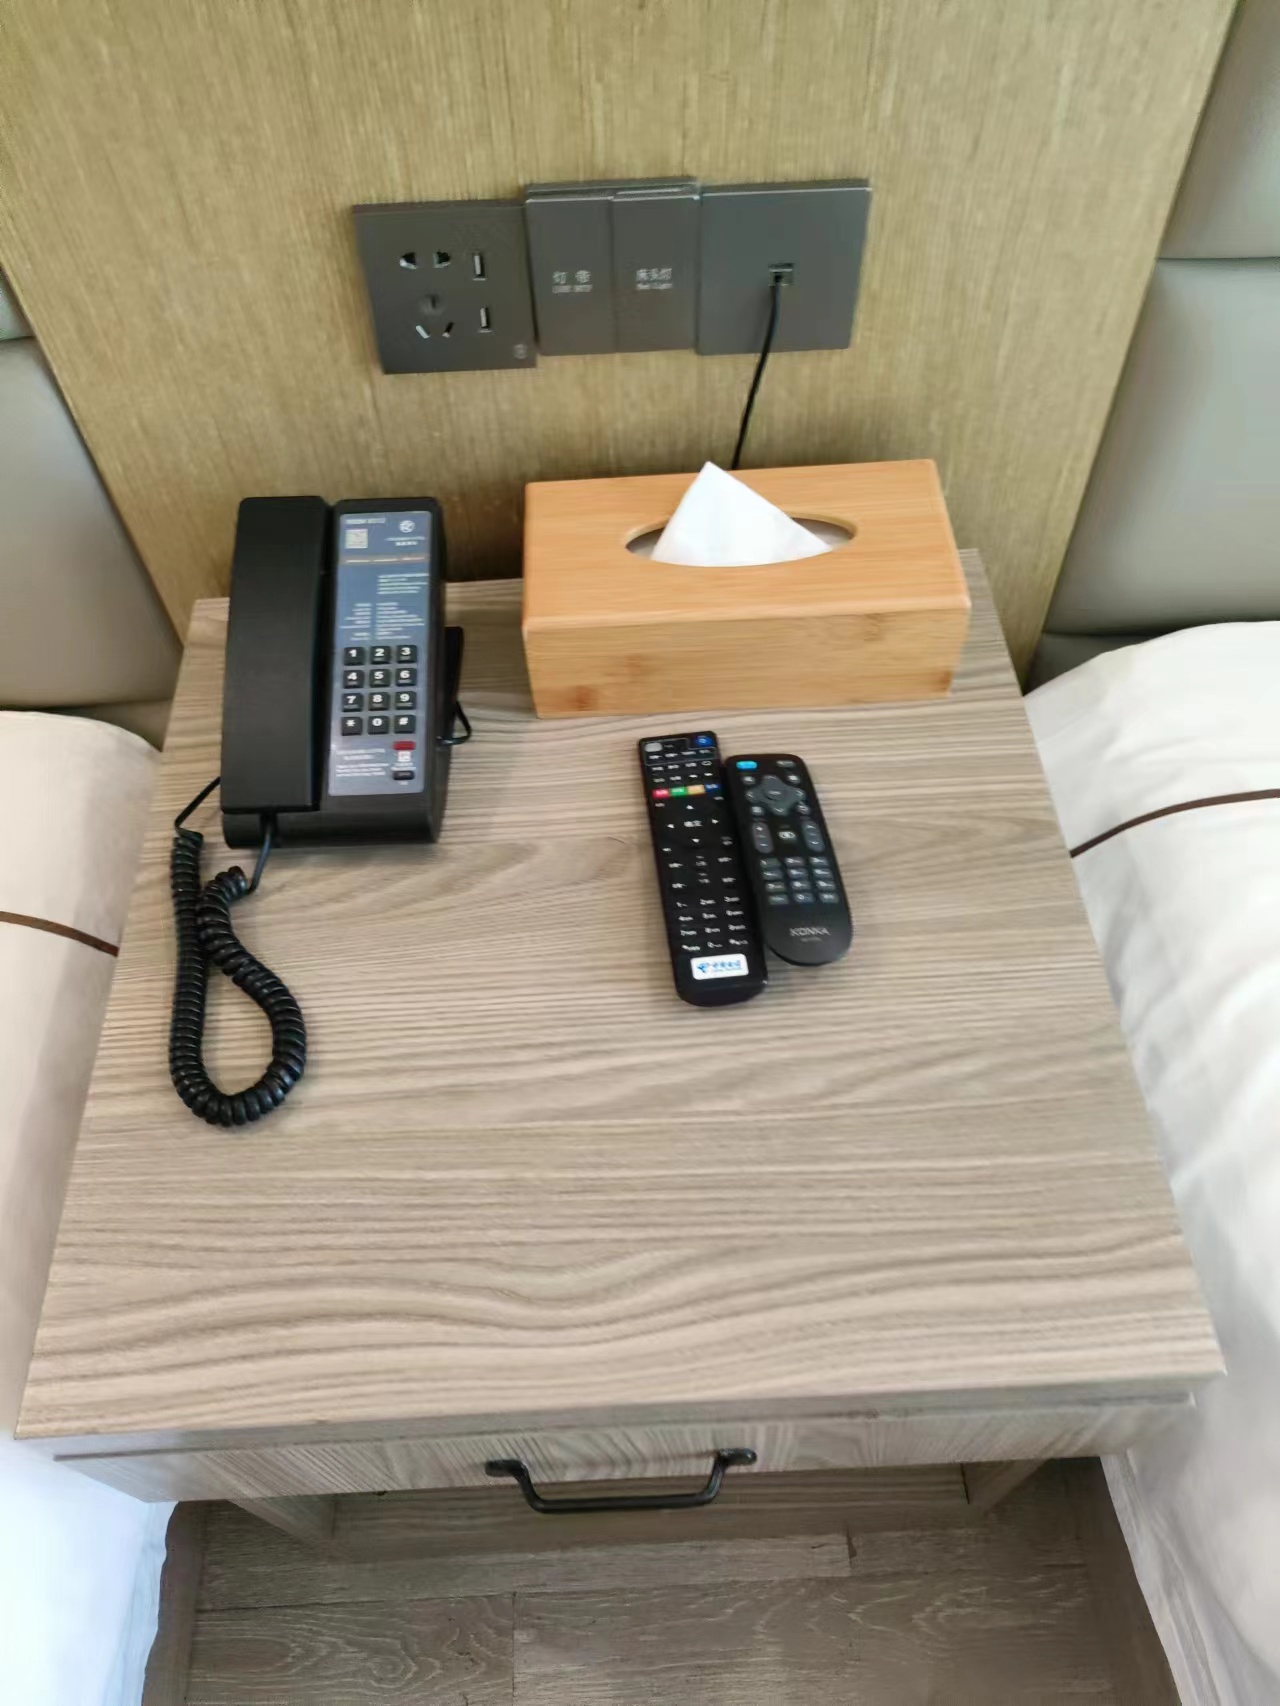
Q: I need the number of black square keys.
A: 12